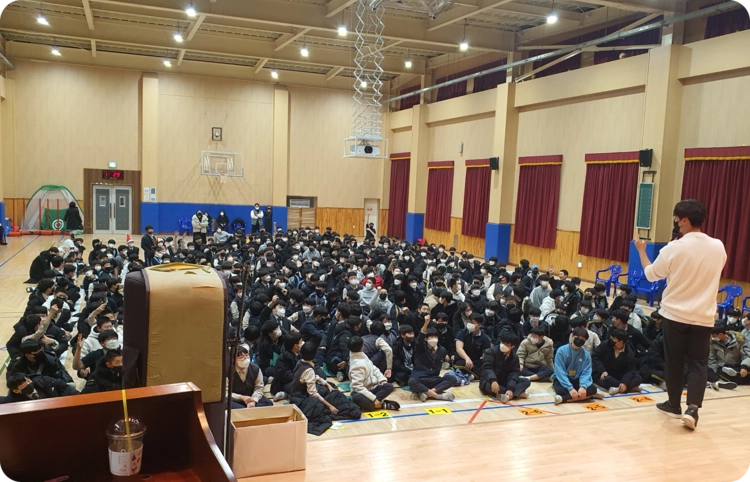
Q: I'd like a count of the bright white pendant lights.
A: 12